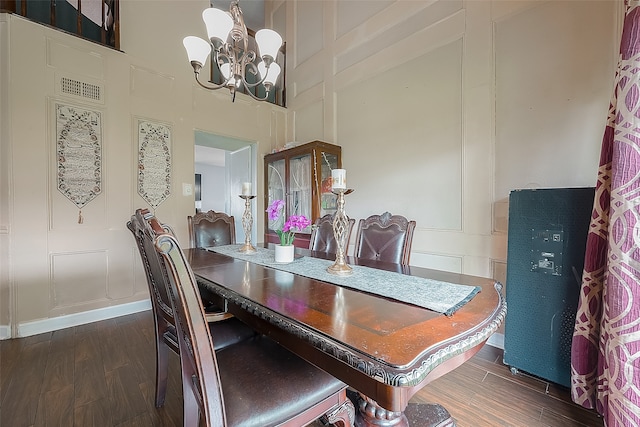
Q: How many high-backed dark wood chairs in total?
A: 5